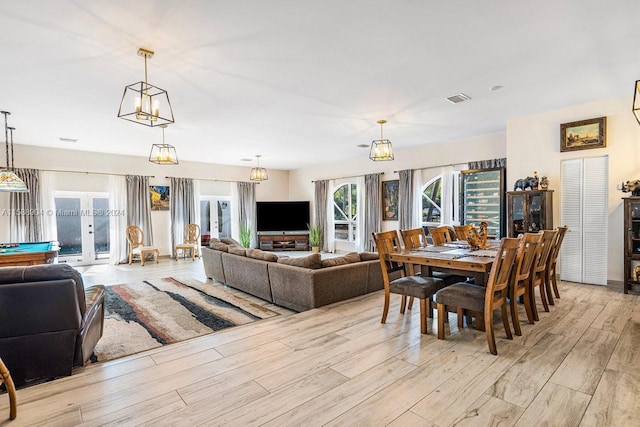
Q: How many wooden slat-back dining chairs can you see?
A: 8